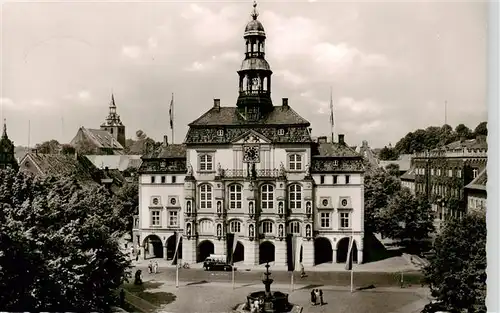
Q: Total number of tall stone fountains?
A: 1